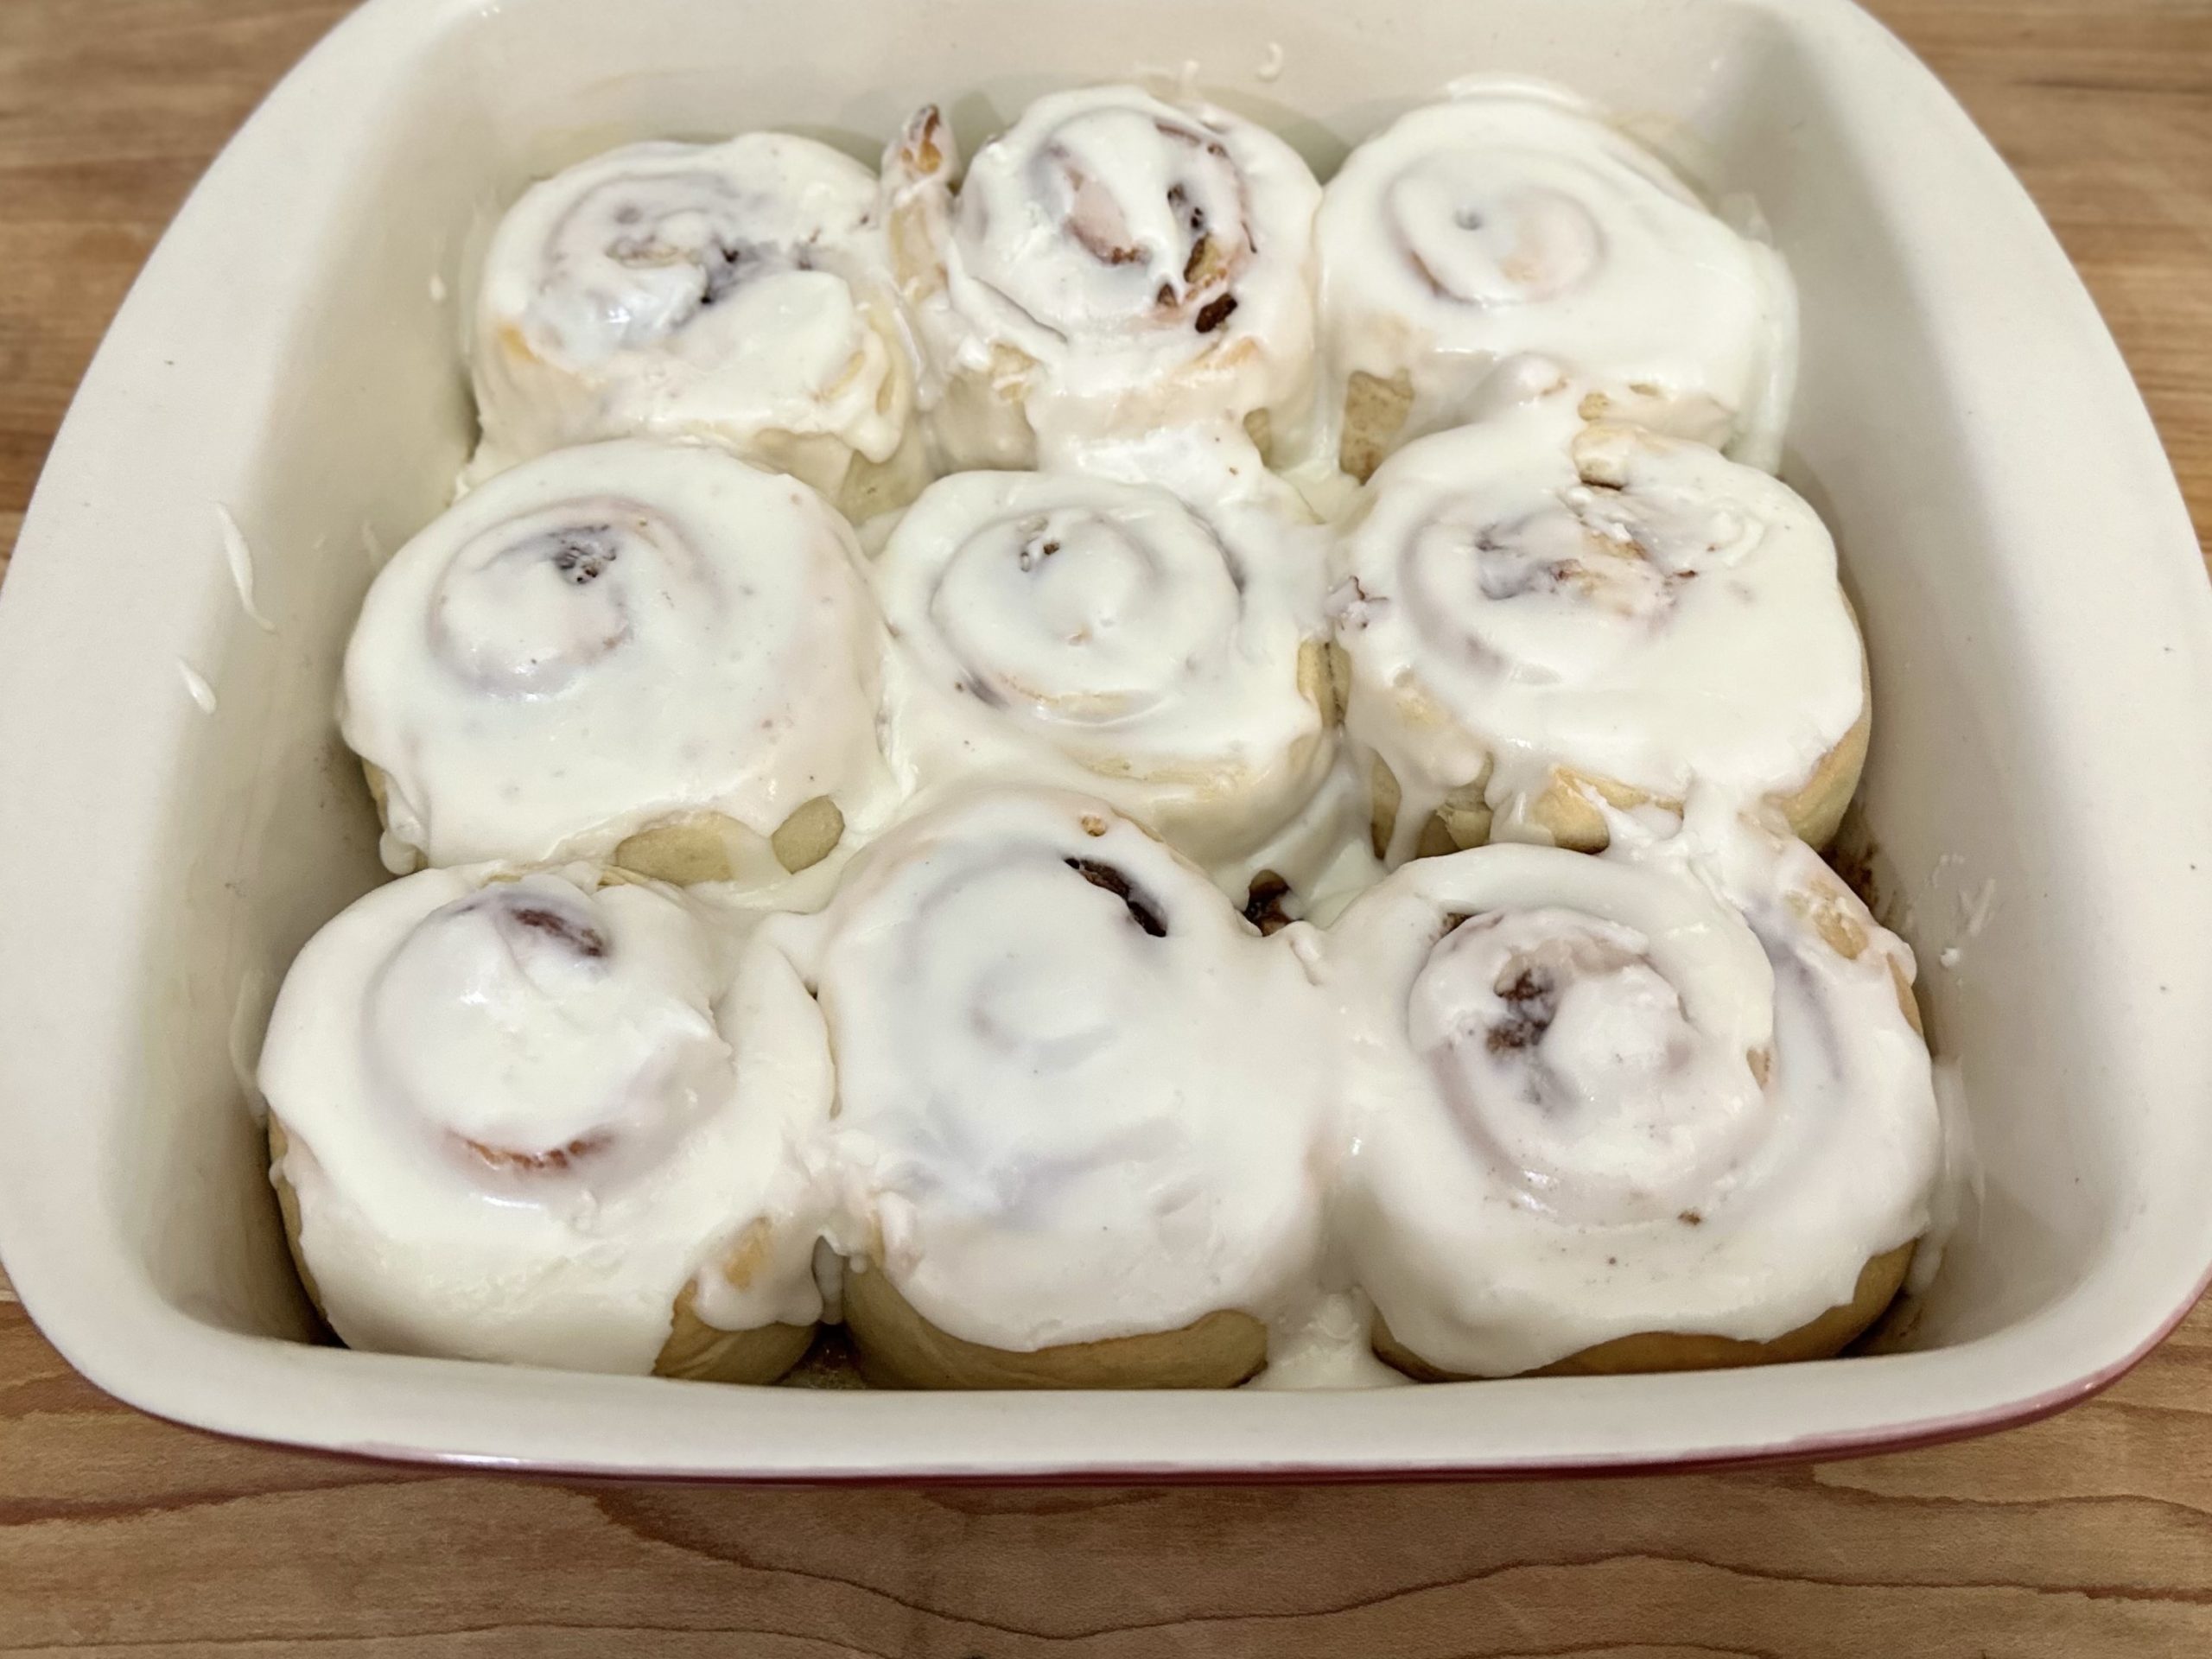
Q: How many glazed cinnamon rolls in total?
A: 9